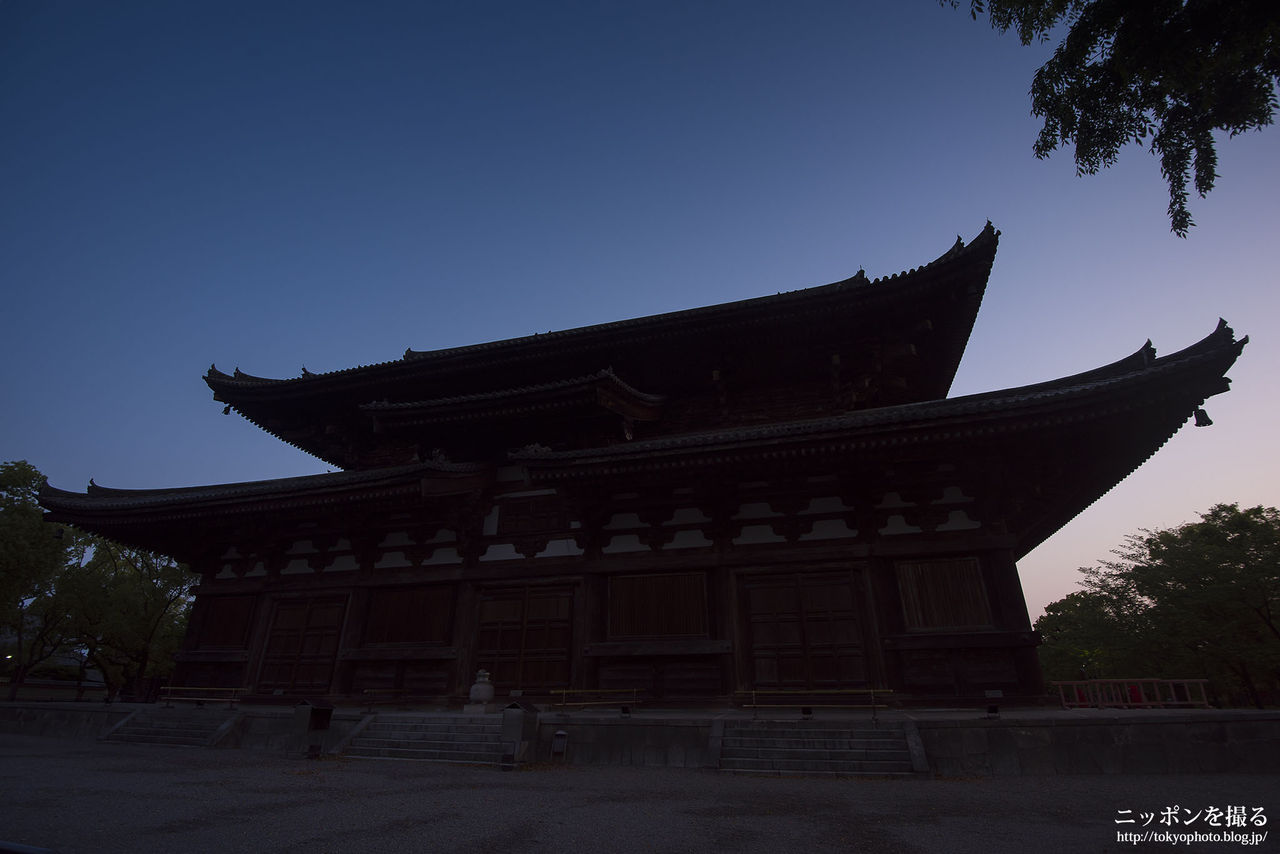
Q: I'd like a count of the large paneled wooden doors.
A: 3